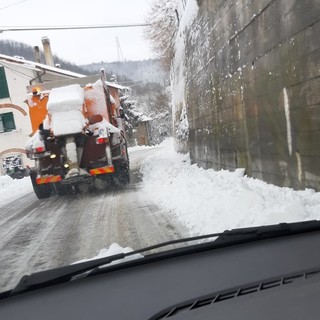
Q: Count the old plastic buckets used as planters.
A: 0